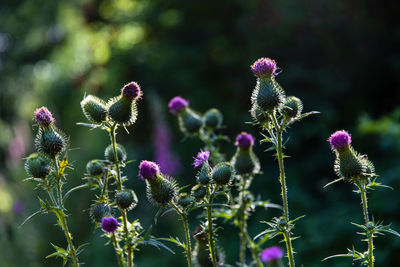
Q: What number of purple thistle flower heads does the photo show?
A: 10